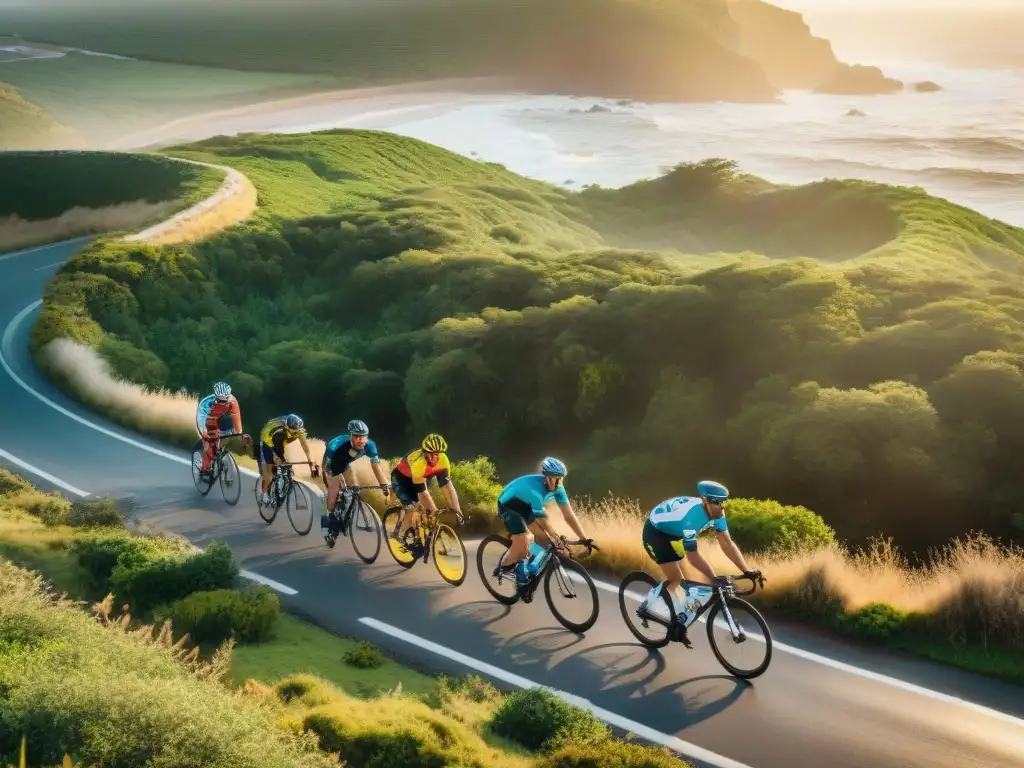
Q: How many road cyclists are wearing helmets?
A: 6